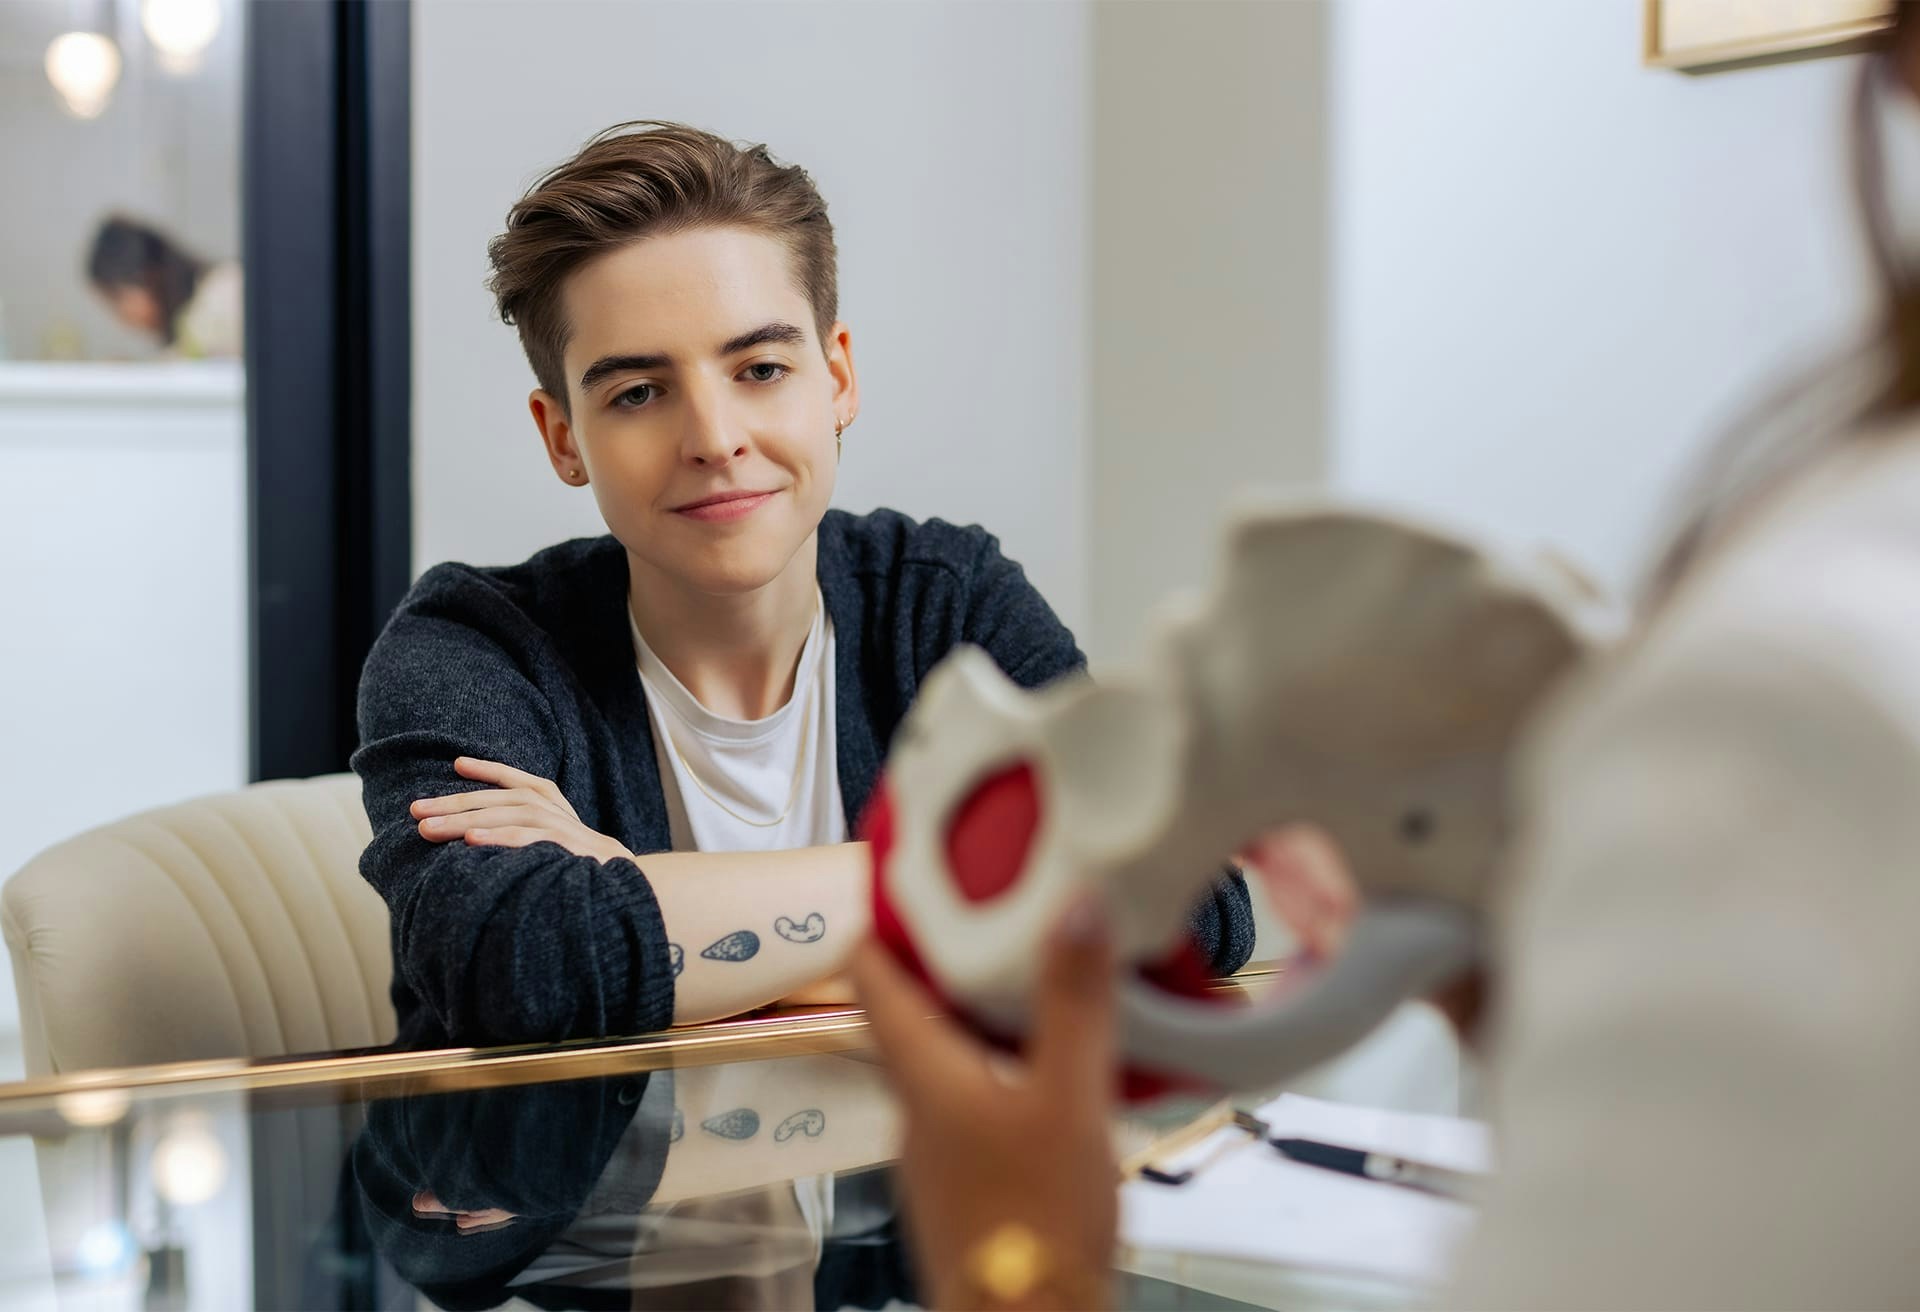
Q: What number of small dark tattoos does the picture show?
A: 3